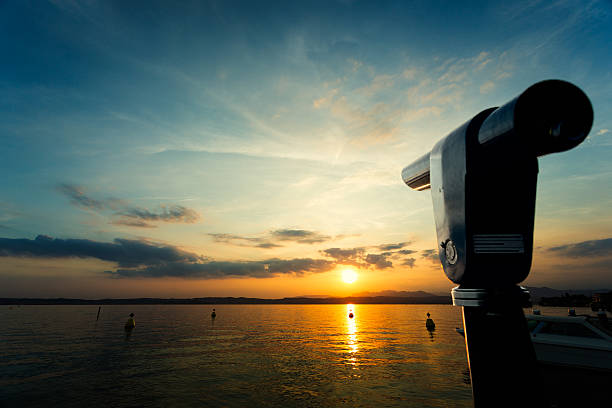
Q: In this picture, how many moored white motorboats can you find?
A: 1